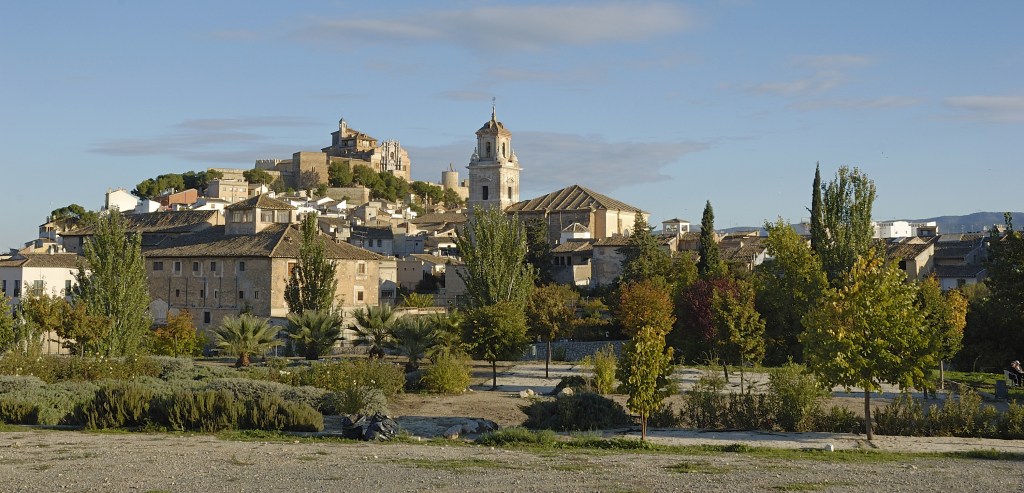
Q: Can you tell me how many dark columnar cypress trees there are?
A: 2